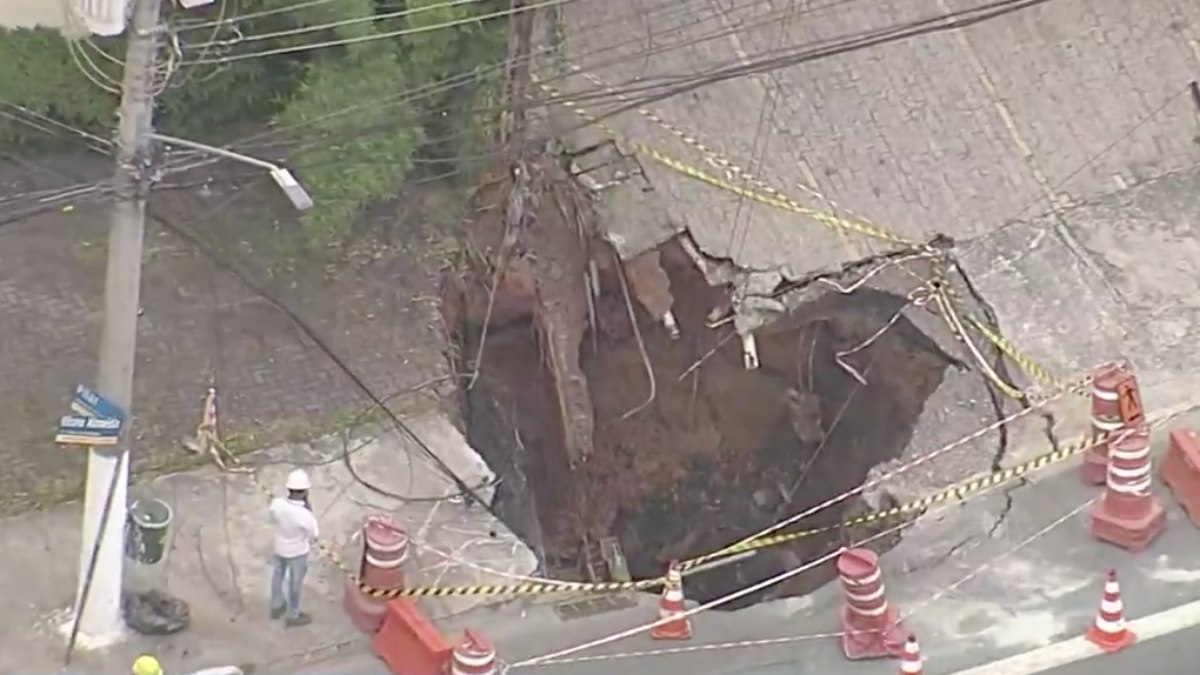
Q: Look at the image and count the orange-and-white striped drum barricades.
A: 5